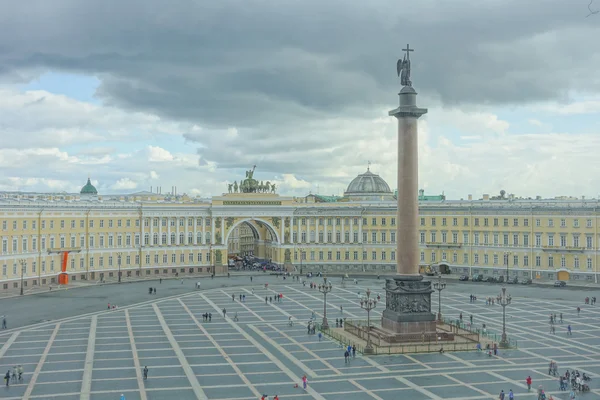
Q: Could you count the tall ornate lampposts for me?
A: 4